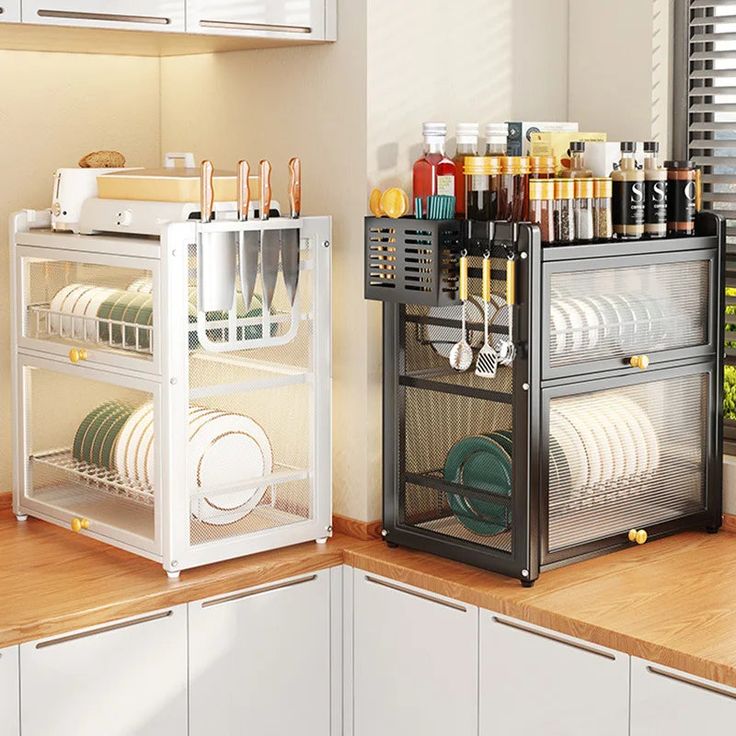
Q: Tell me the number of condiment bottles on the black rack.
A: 14